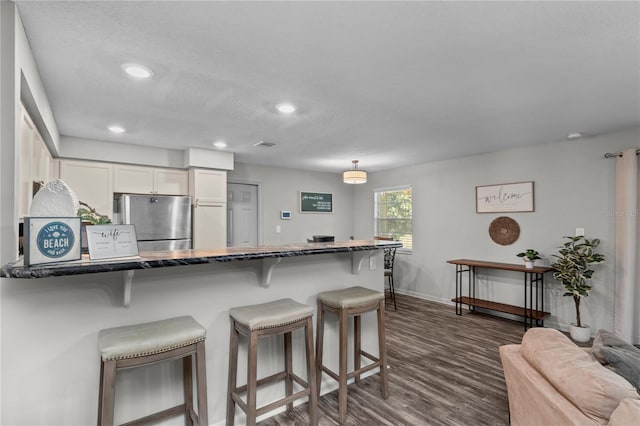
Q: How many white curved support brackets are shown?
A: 3